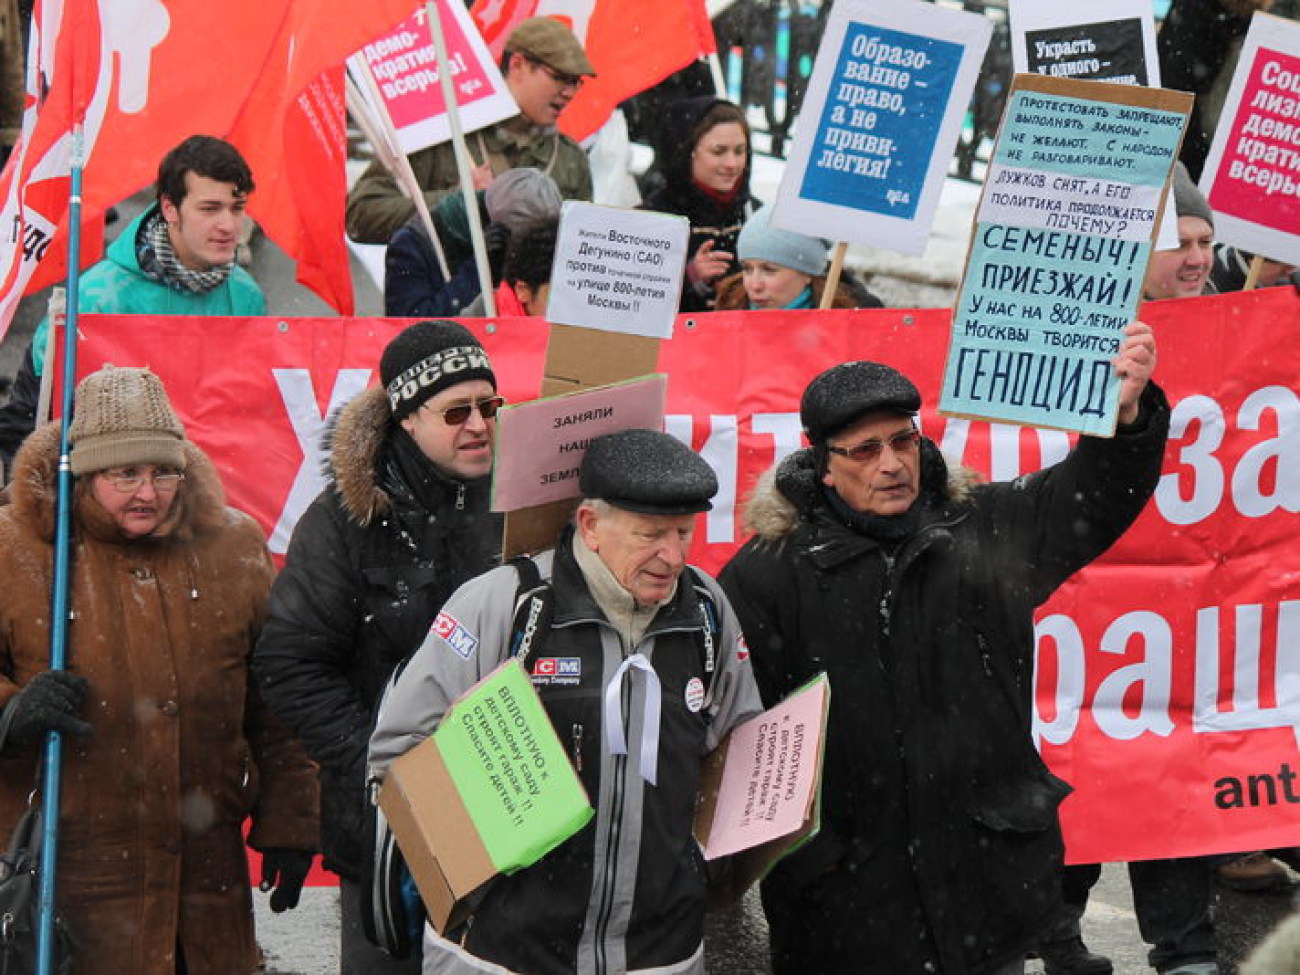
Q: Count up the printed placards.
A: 8